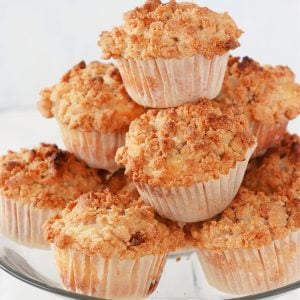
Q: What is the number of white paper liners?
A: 7